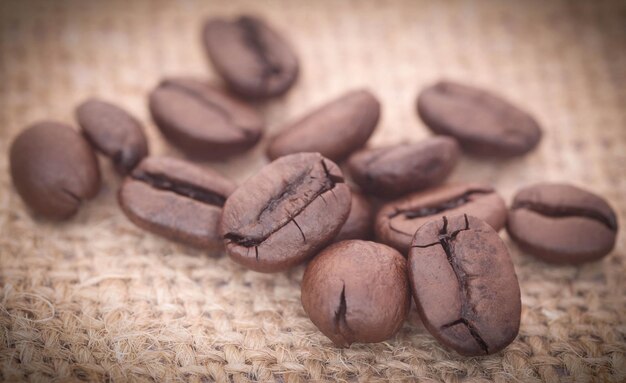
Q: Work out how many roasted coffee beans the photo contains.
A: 14